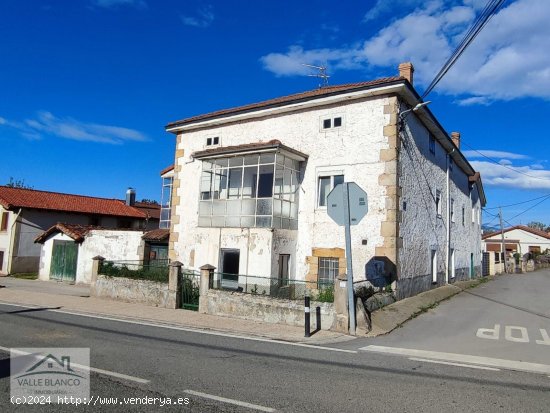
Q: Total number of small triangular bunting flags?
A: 0